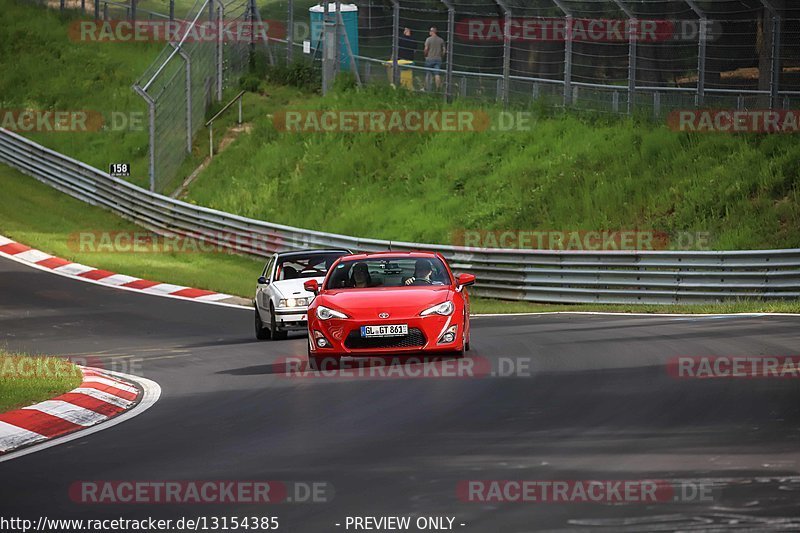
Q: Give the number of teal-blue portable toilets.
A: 1